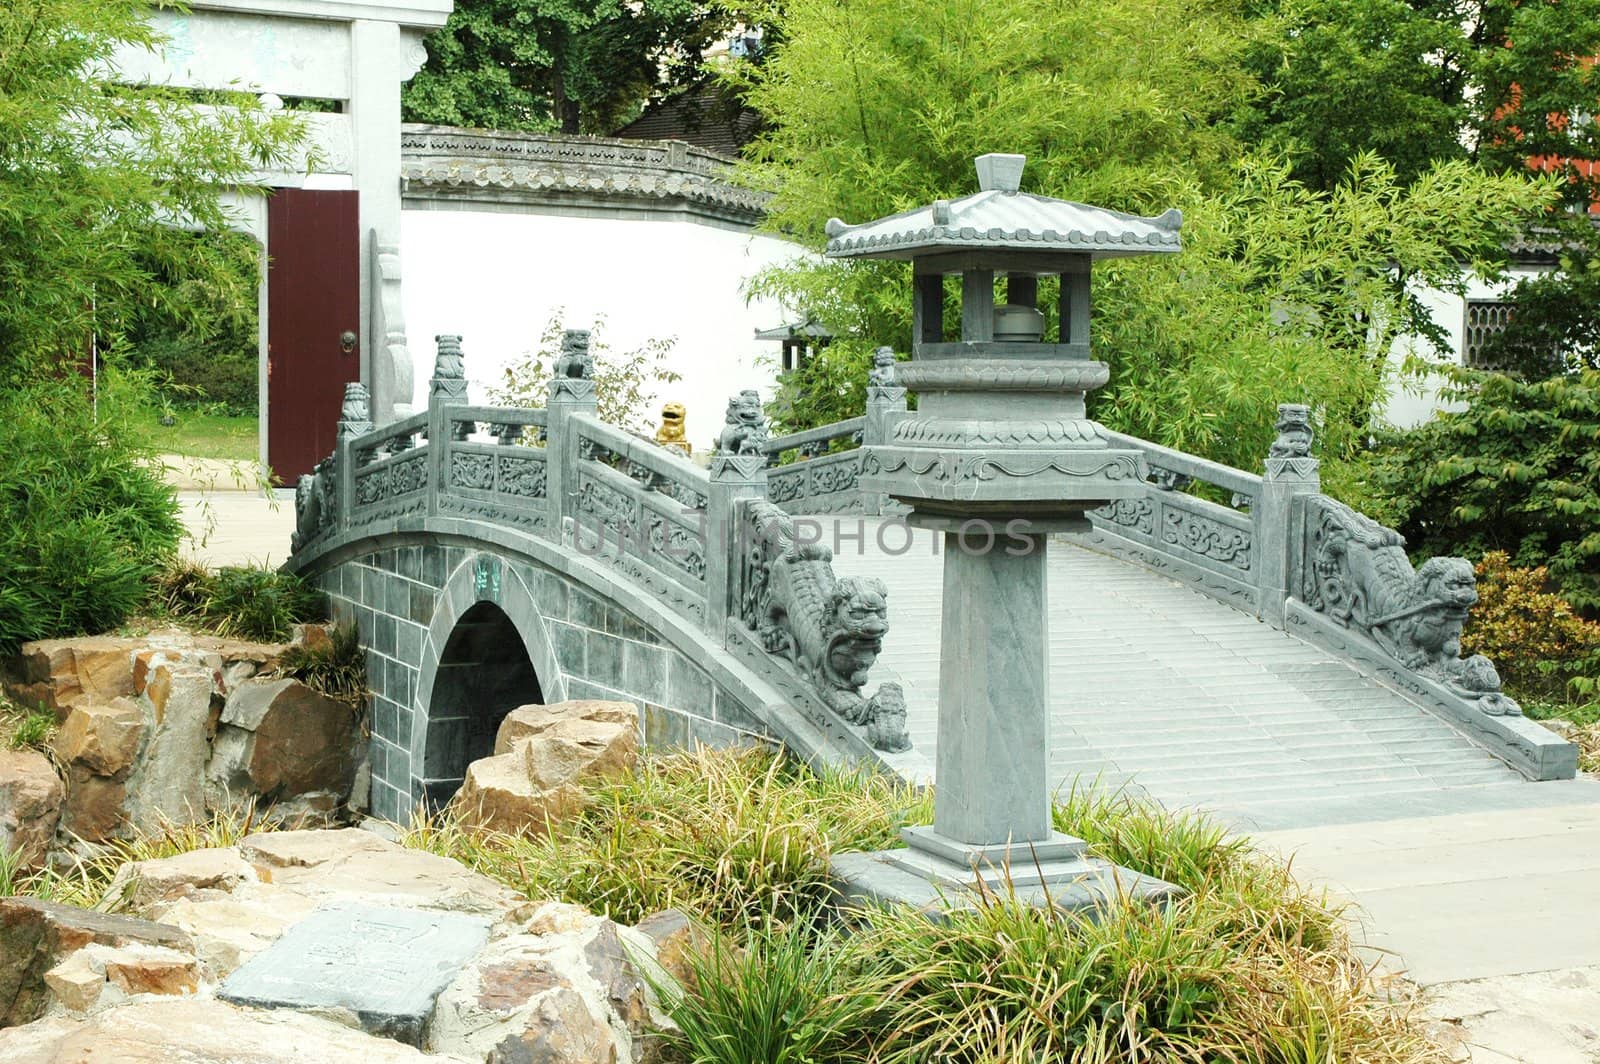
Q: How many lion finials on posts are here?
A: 6